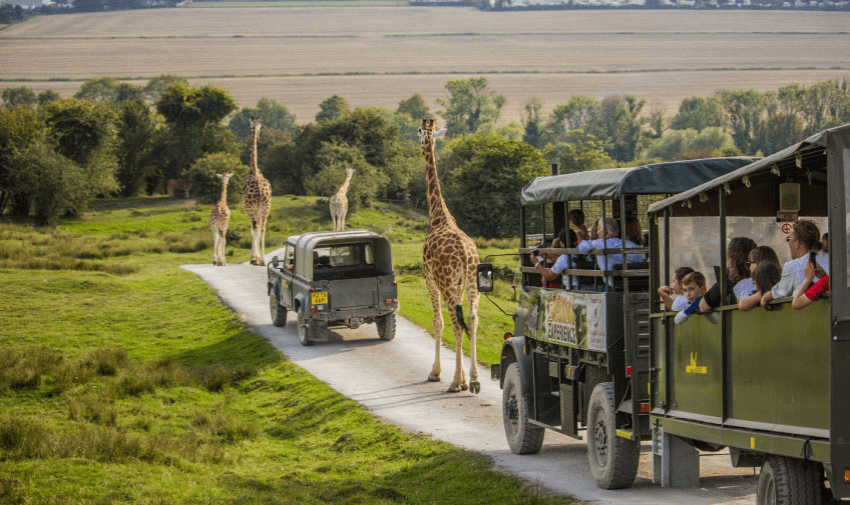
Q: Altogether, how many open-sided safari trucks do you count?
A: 2